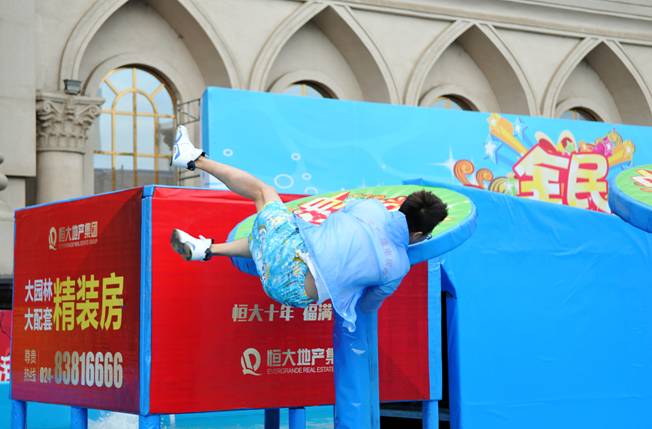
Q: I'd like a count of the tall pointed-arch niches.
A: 4